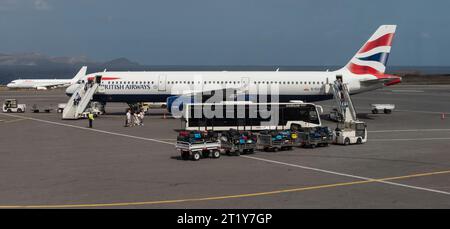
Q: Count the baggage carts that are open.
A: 4